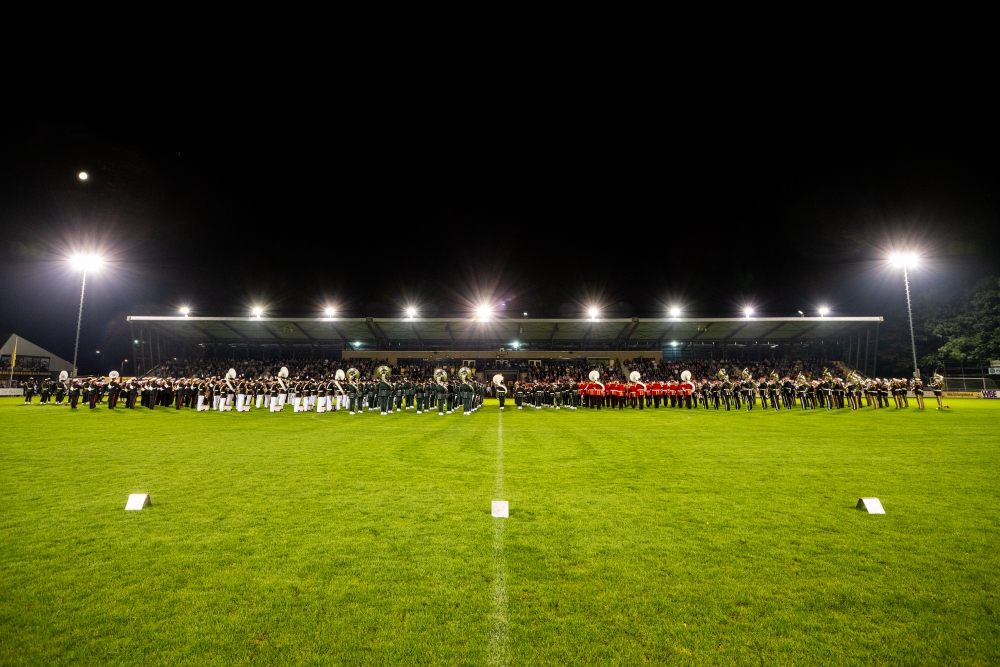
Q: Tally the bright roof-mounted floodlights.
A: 9